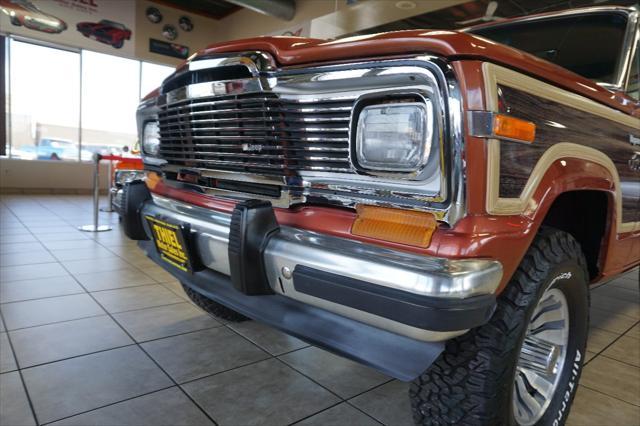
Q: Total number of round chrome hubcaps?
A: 3